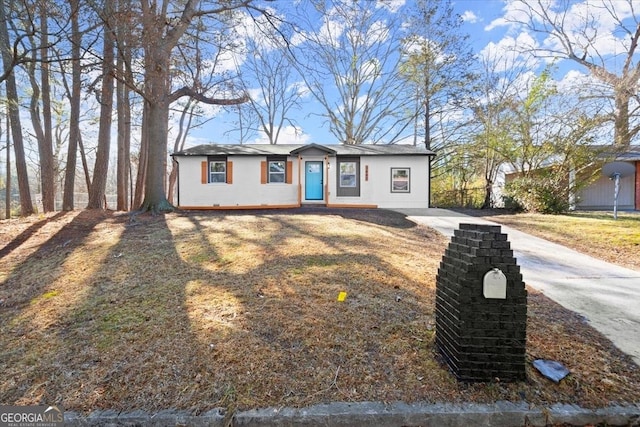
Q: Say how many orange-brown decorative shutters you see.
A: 4